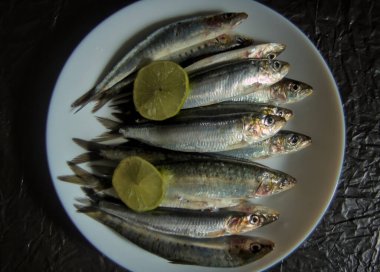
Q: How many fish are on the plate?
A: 11